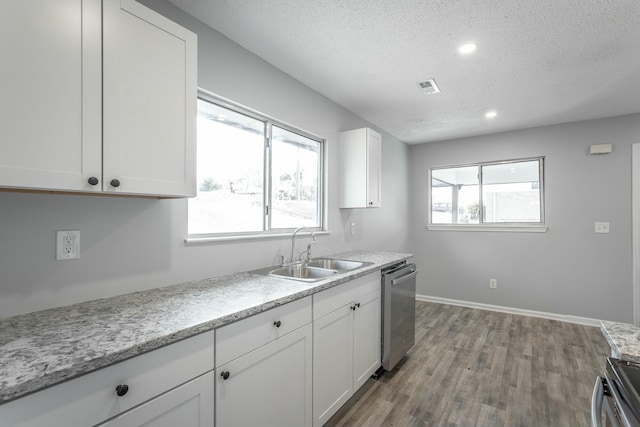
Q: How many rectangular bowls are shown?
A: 2